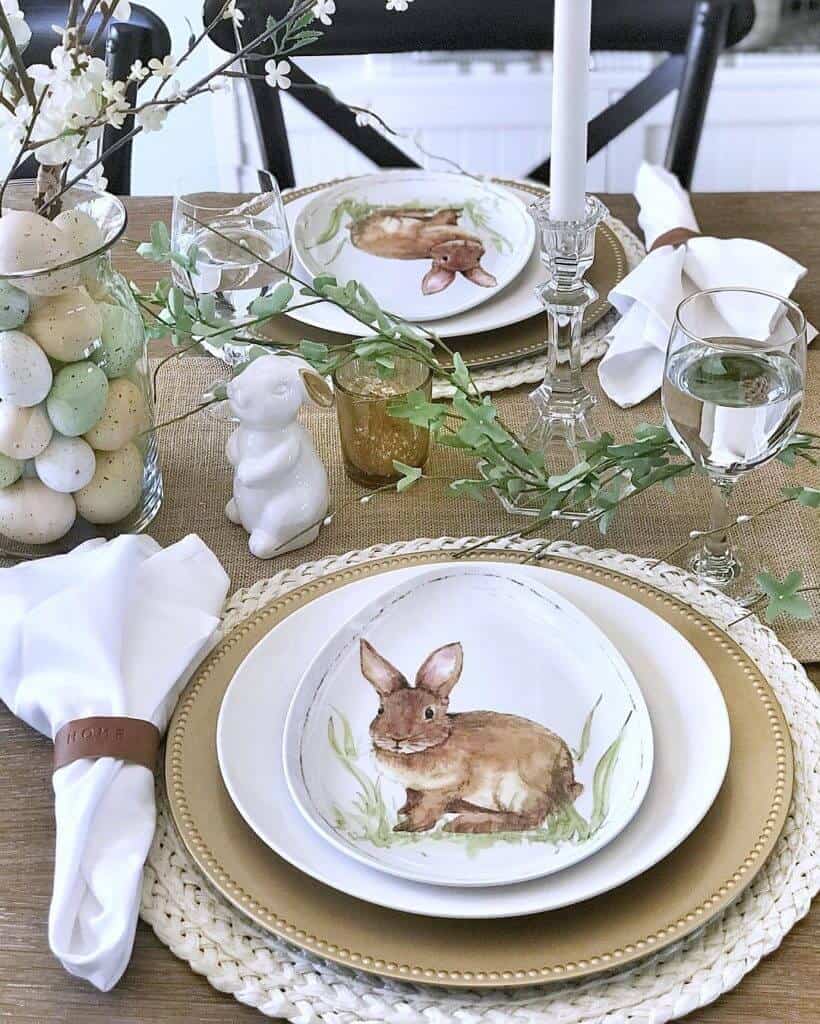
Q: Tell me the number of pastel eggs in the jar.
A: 13